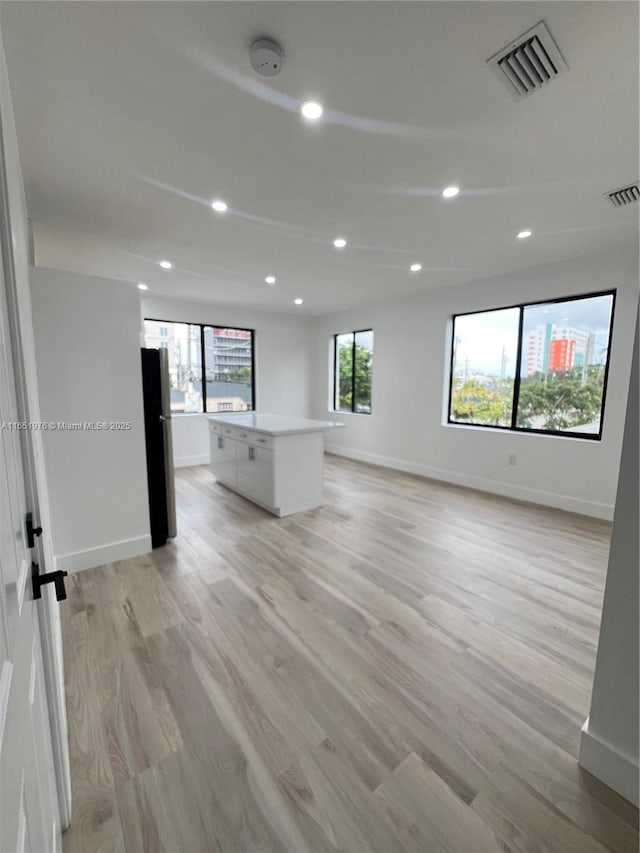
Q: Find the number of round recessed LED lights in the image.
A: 10